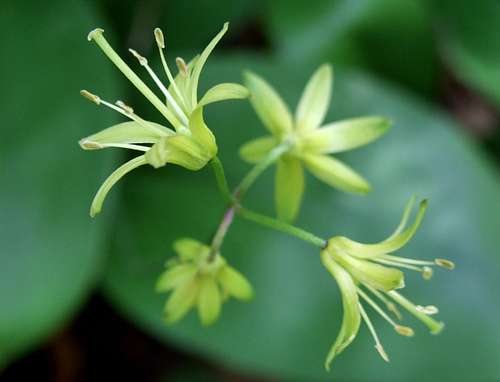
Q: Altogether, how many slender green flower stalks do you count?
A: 4